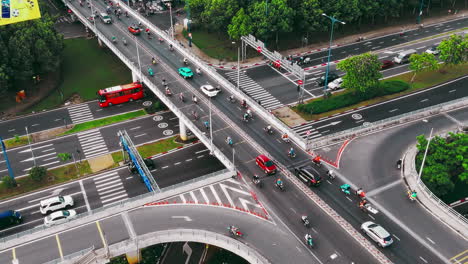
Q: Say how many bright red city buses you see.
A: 1